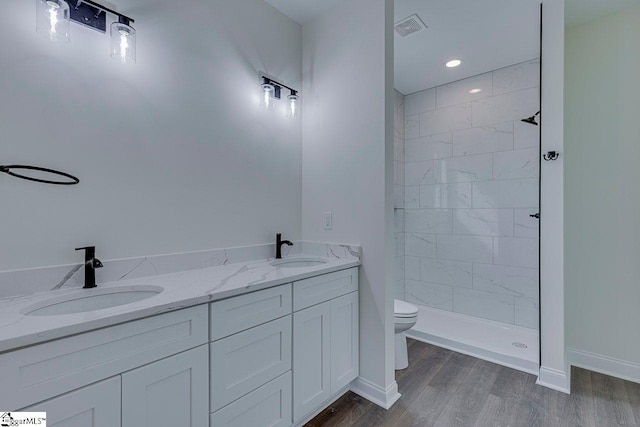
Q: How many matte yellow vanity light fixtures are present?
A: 0